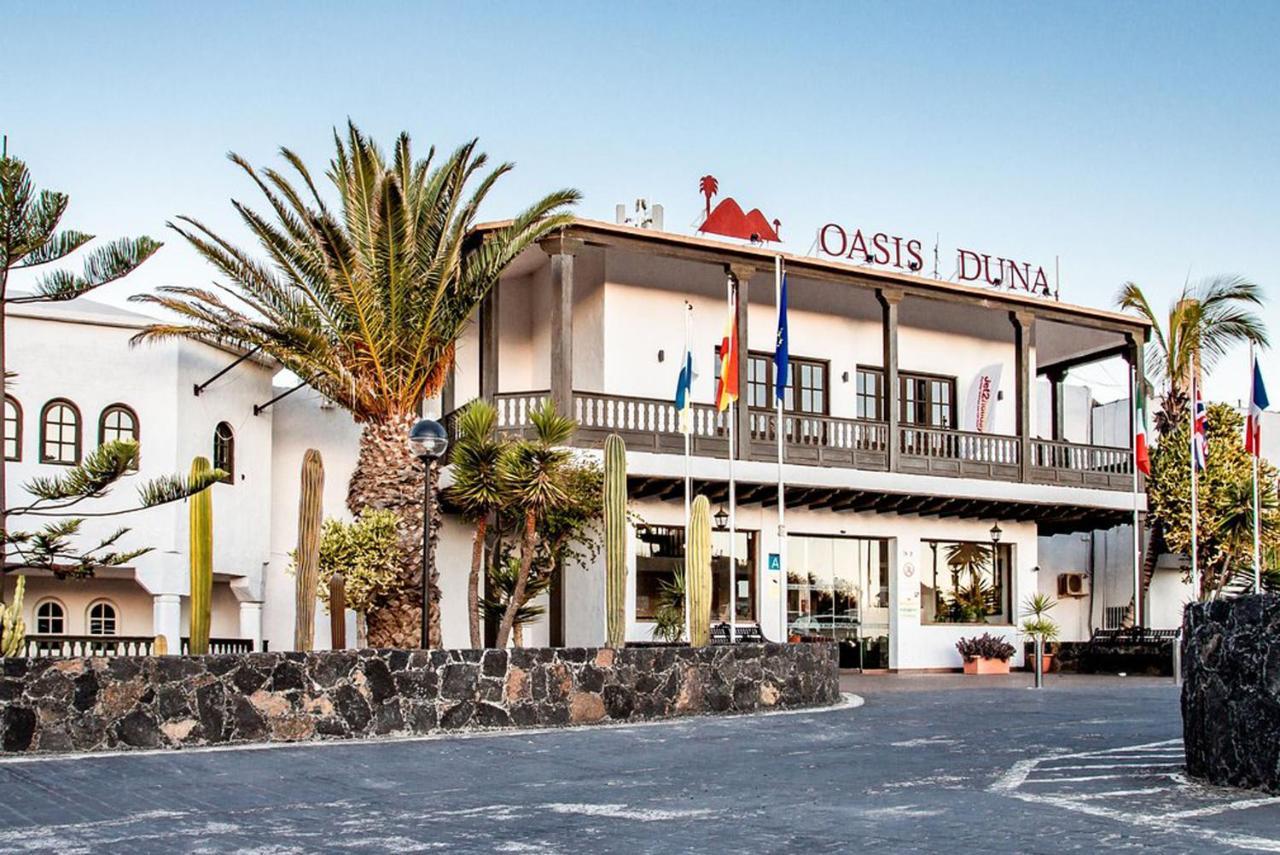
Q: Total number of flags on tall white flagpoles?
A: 6